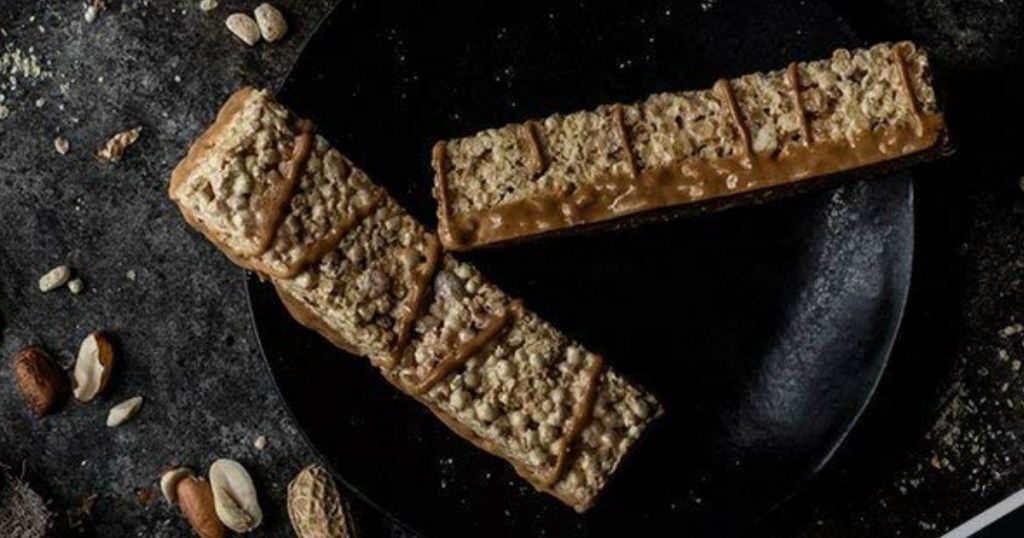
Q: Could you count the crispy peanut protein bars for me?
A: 2